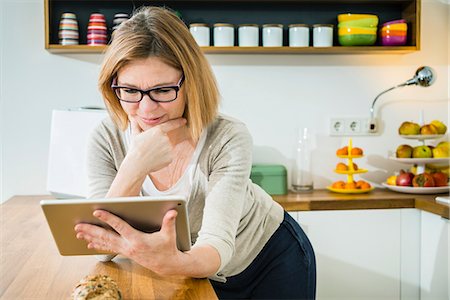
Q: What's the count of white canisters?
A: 6